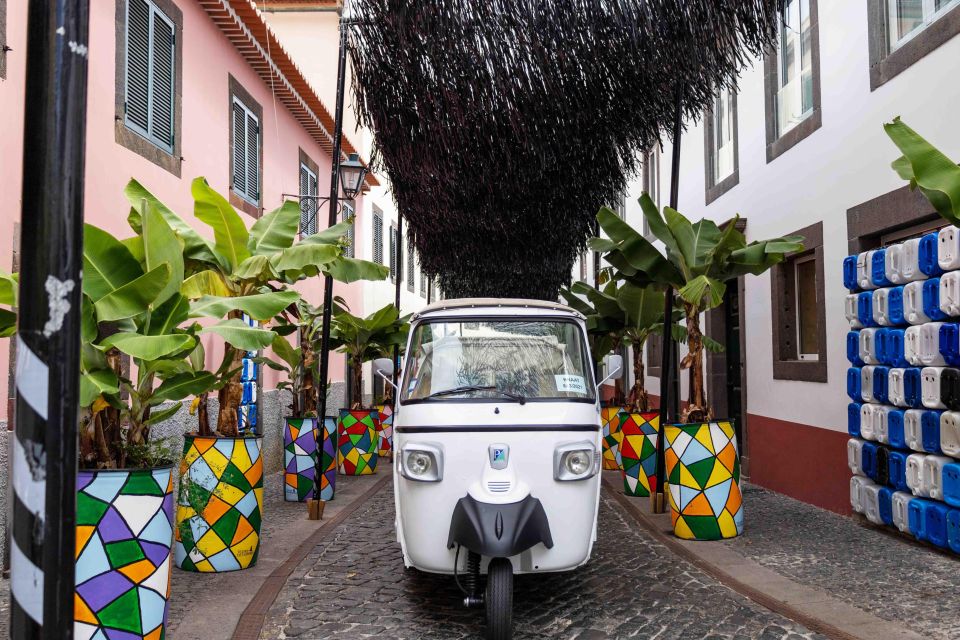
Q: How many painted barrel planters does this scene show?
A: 8